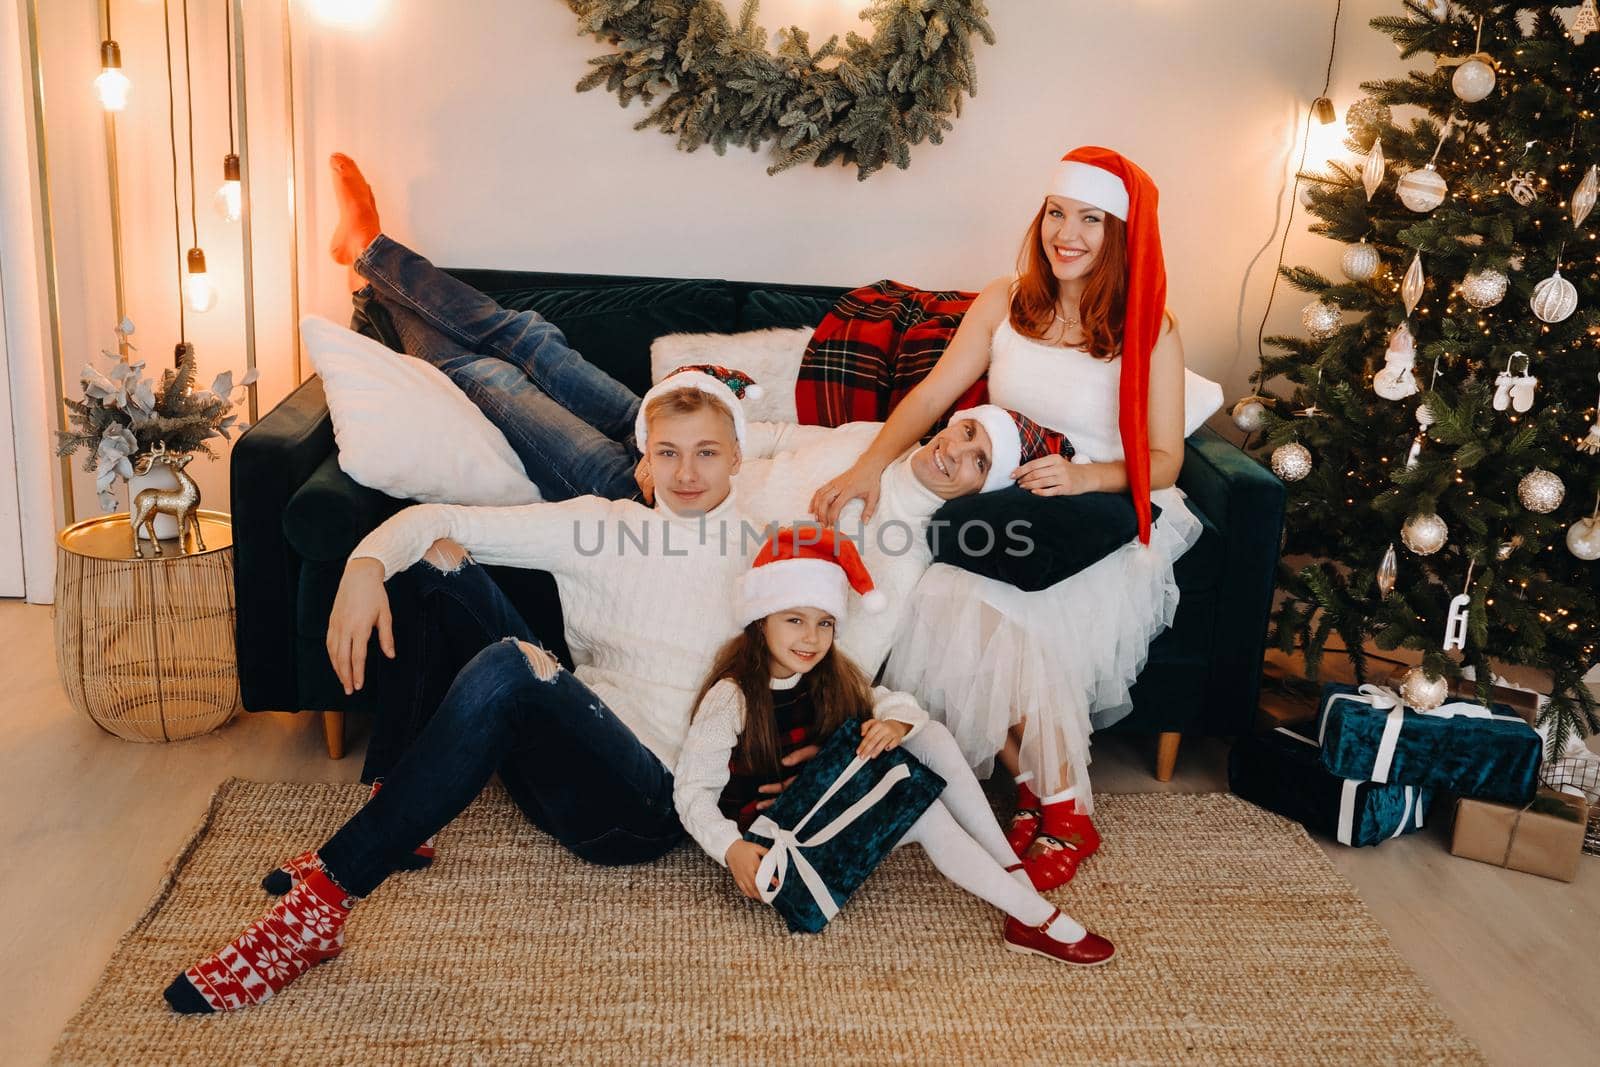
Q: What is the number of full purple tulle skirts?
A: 0